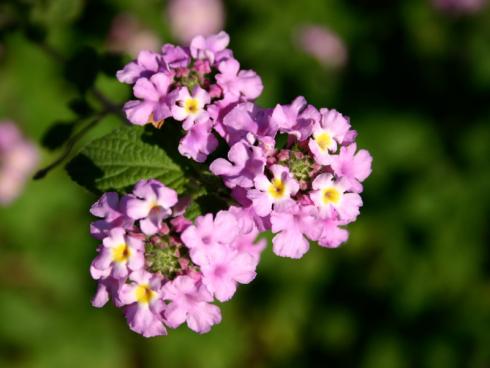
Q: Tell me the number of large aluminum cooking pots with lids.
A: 0